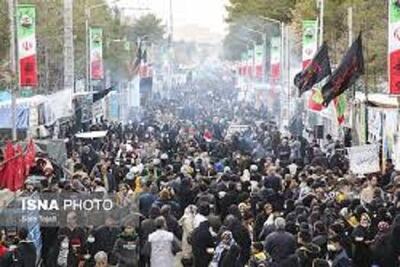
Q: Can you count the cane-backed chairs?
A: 0